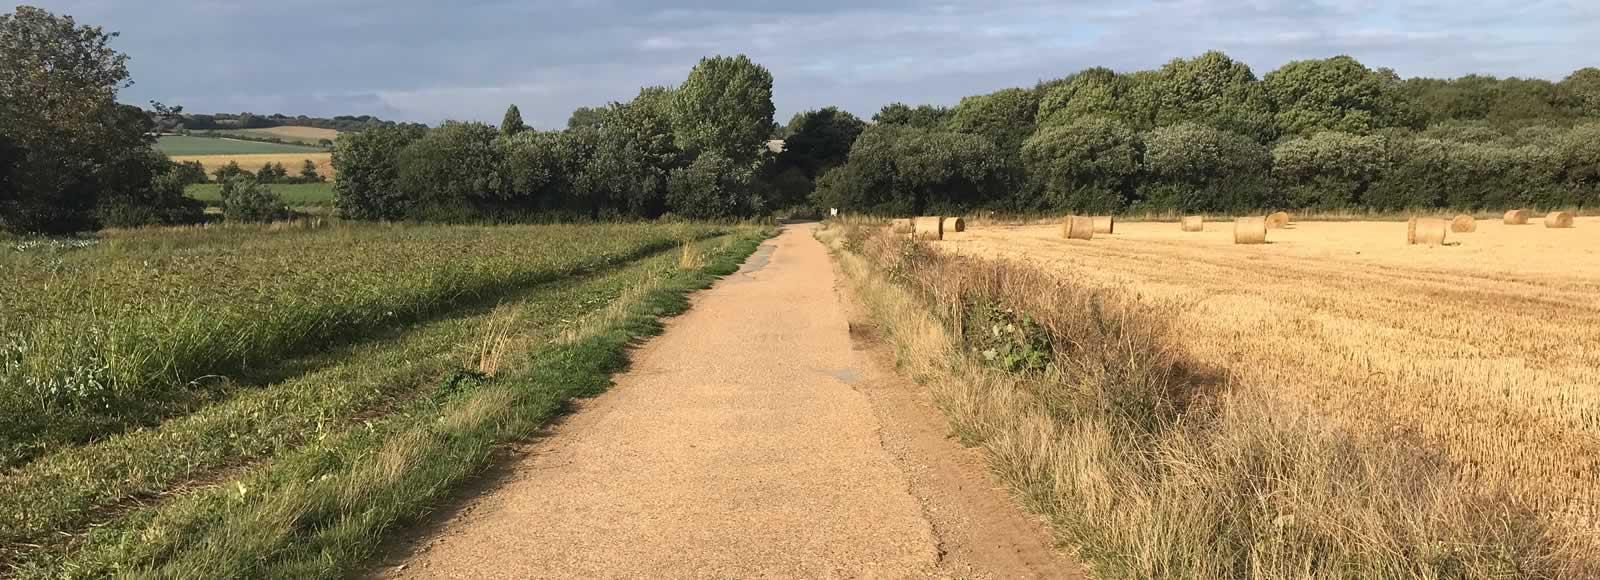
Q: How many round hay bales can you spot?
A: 12